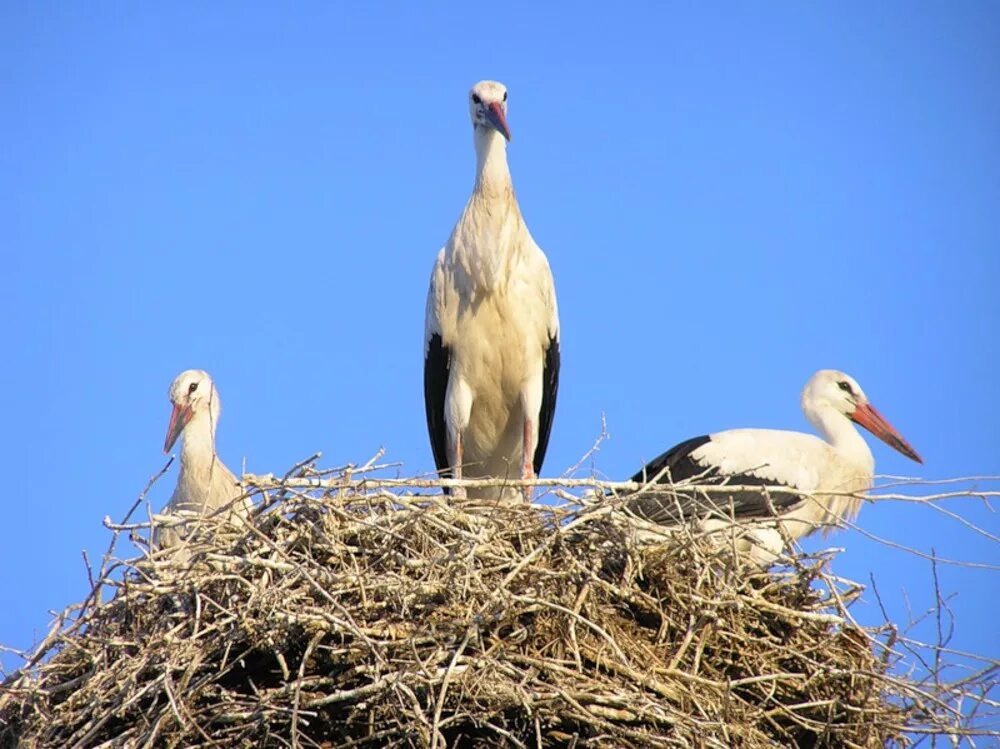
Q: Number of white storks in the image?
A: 3